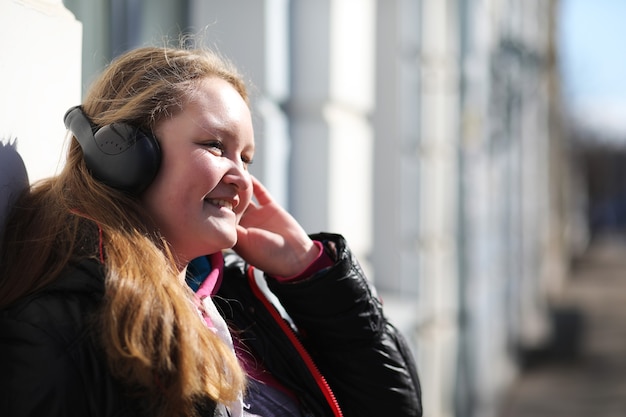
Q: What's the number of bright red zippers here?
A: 1